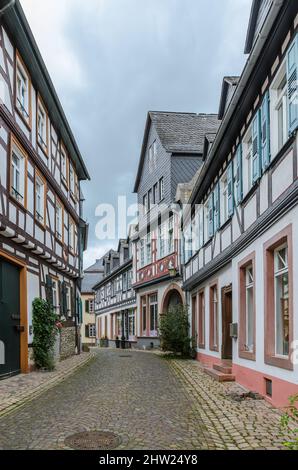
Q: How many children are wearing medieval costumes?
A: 0